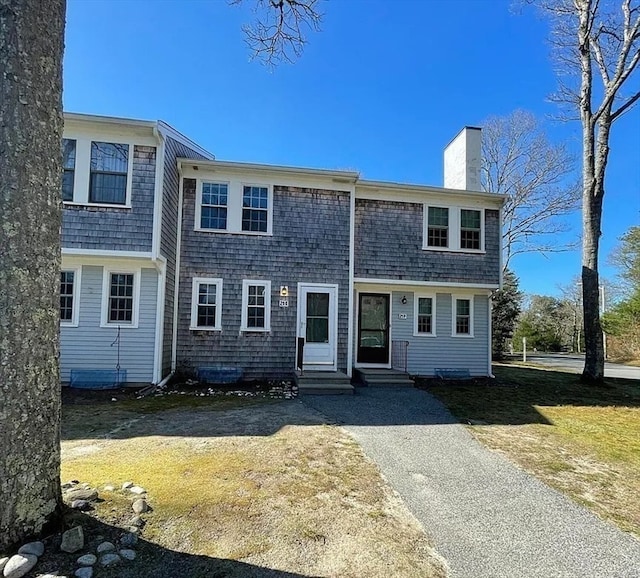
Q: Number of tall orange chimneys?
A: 0